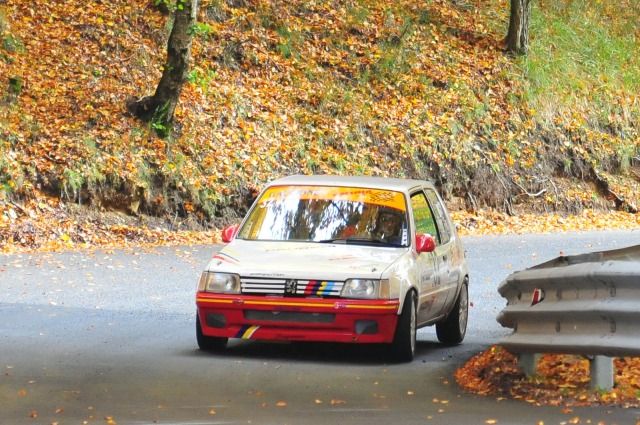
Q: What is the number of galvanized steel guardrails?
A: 1